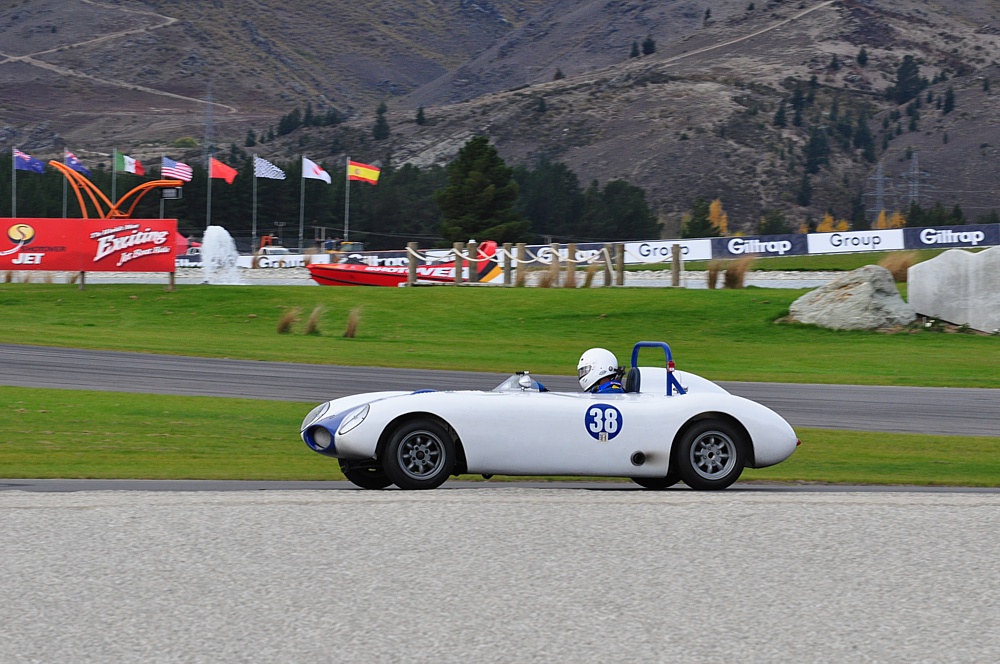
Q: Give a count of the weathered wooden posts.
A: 10